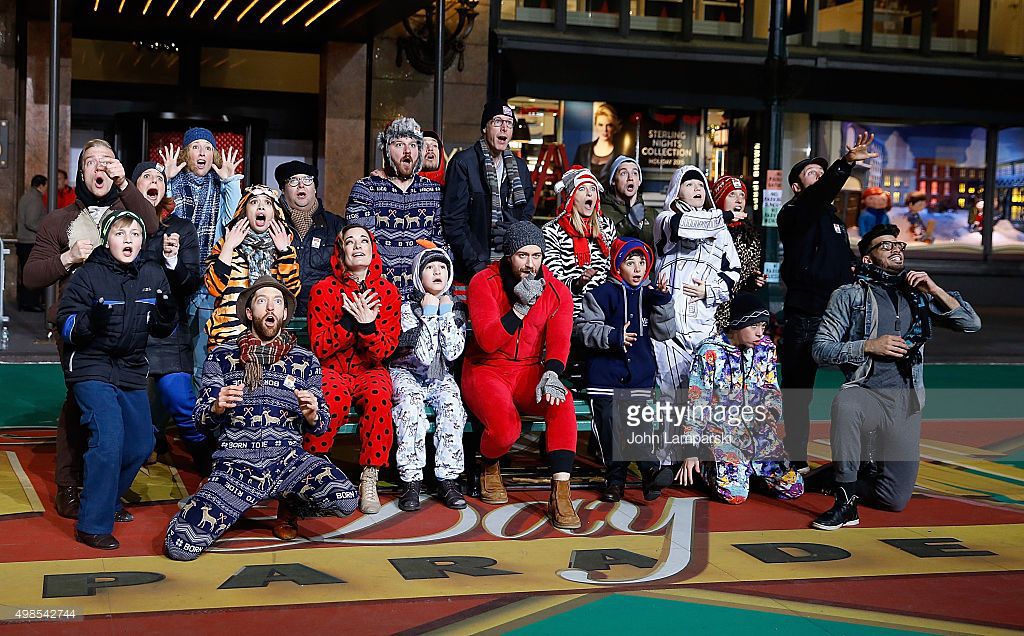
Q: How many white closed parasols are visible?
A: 0